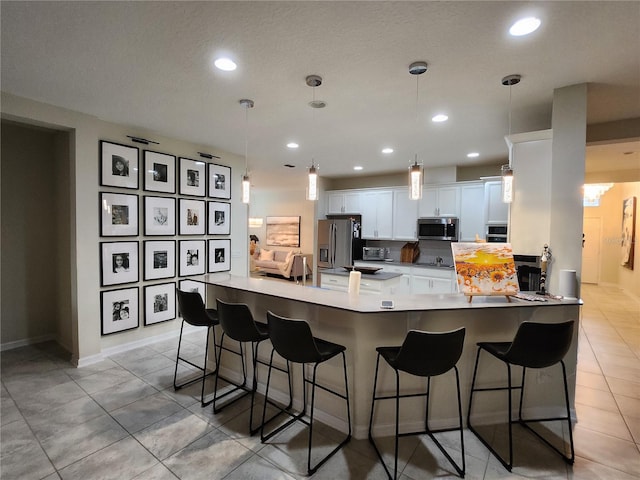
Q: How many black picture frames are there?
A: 15